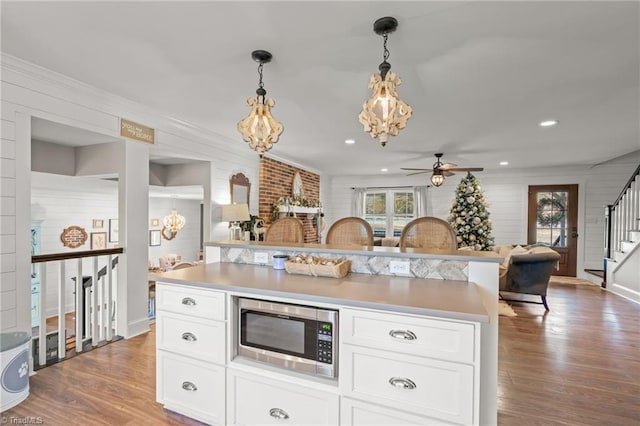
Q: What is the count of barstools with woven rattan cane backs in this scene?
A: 3